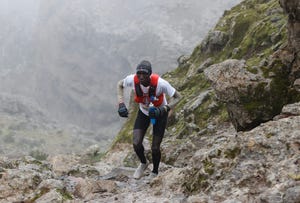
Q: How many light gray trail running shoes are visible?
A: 2